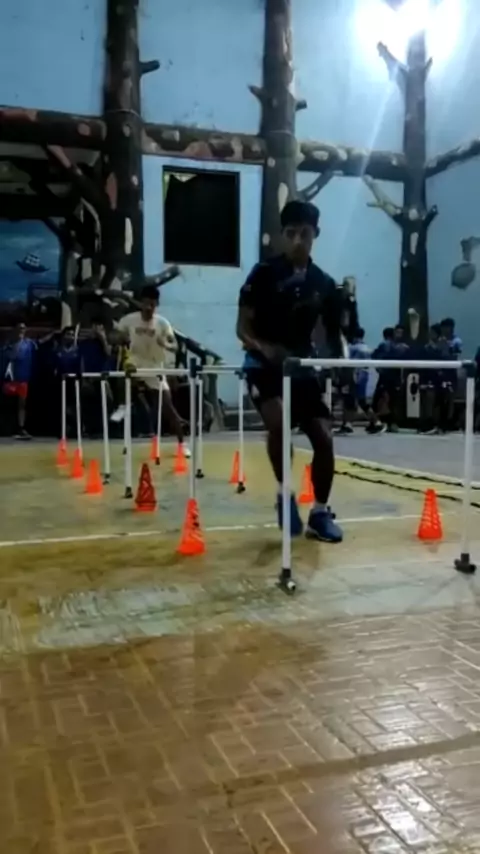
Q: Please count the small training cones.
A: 10